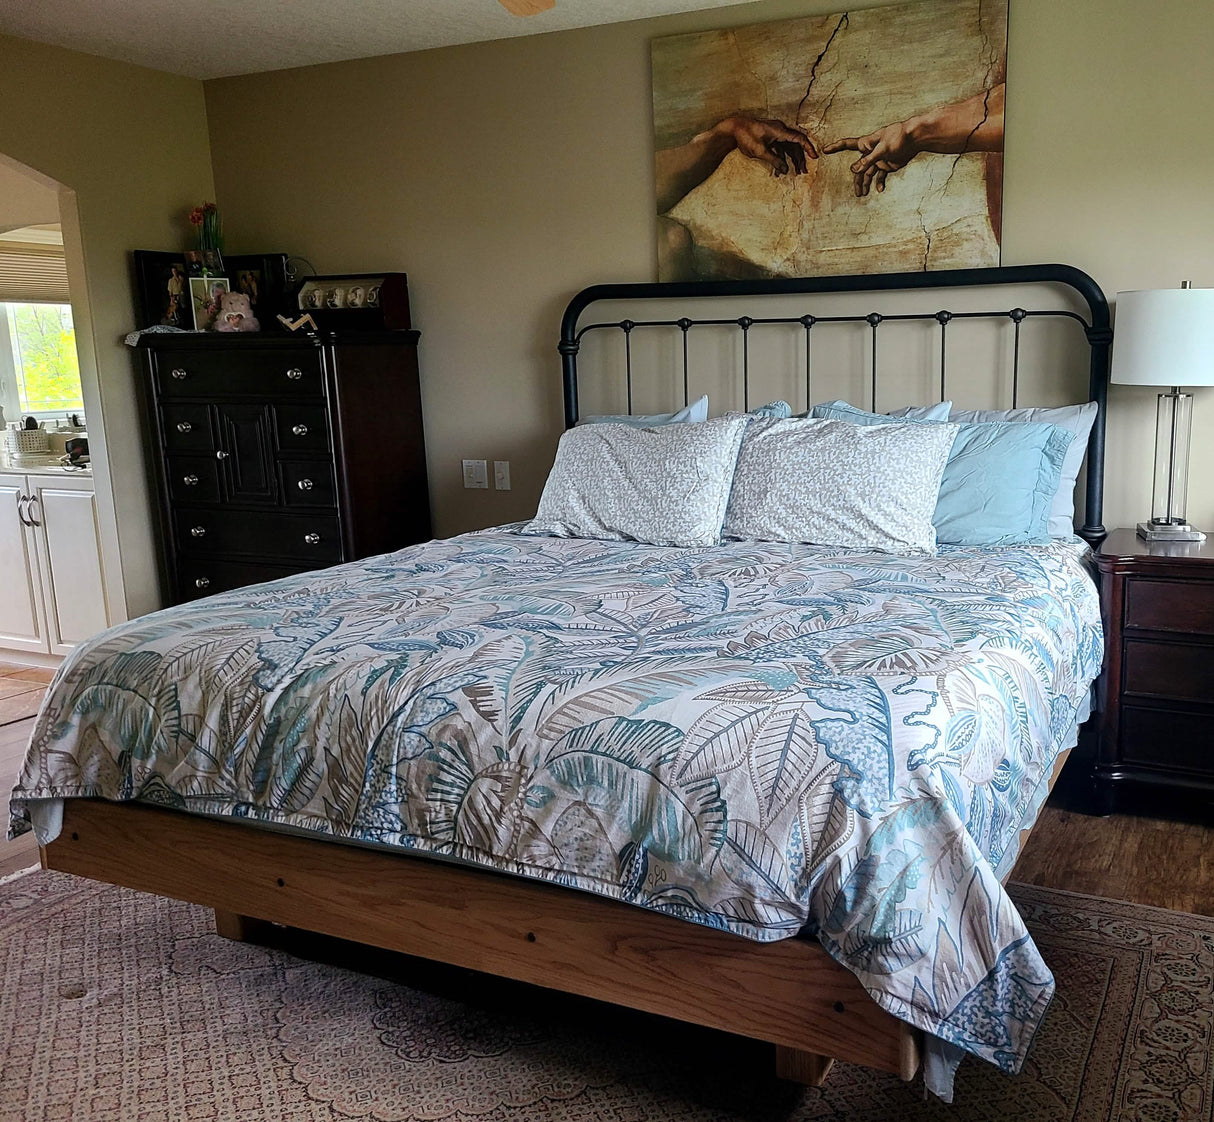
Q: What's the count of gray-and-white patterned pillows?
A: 2